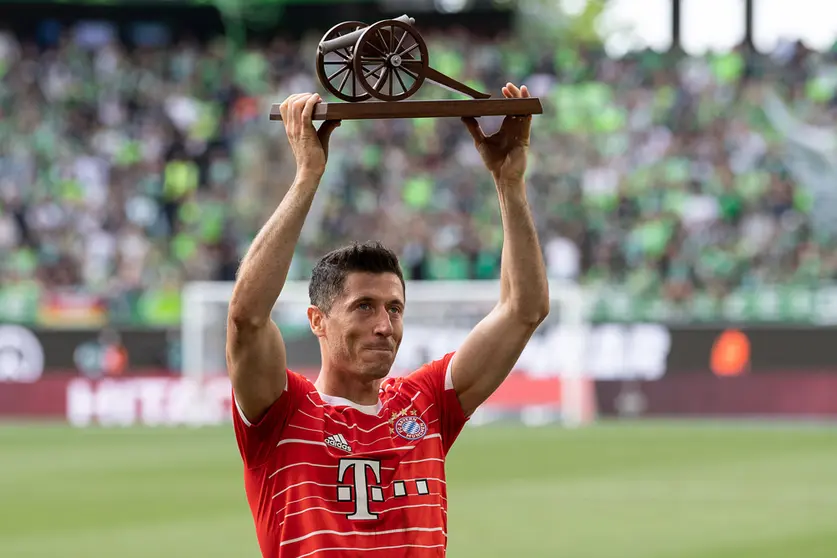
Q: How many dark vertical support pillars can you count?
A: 2